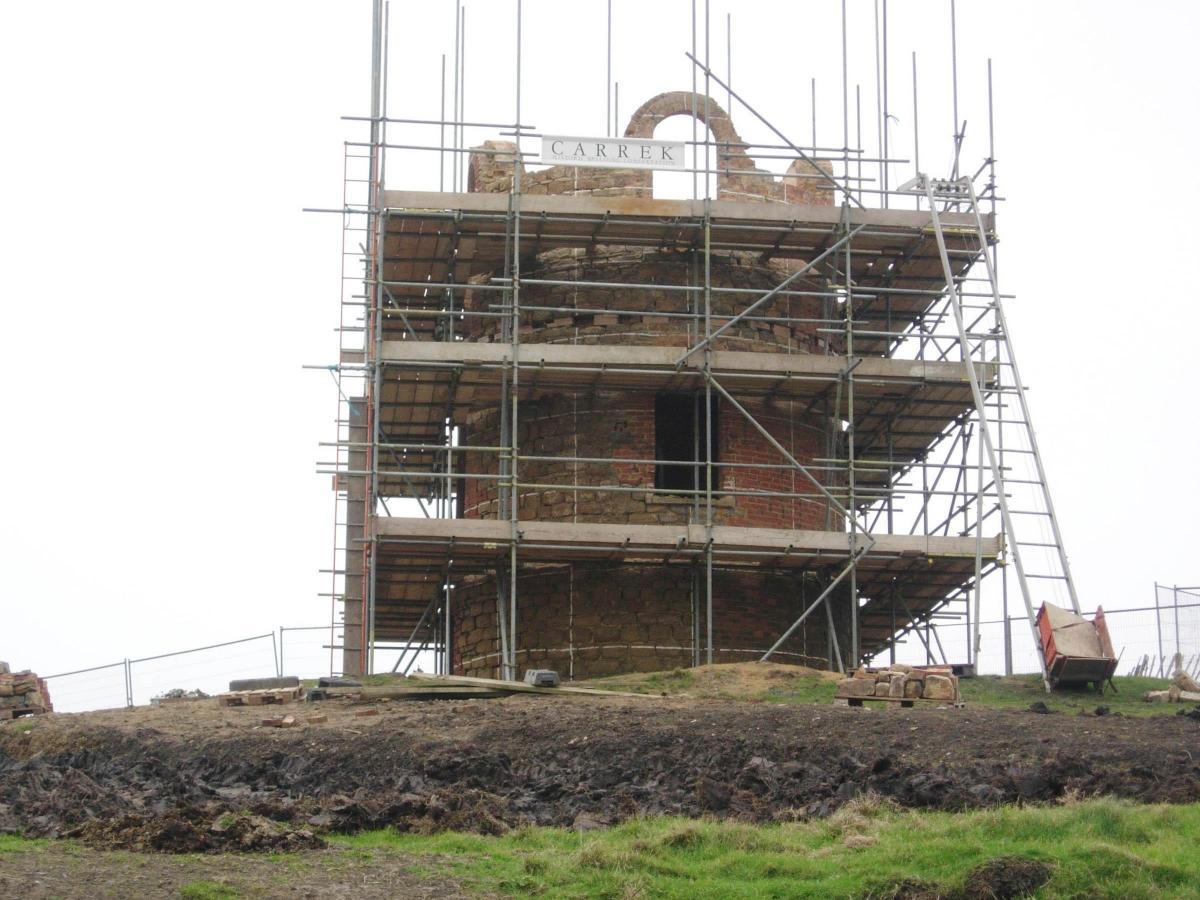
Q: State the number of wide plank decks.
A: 3